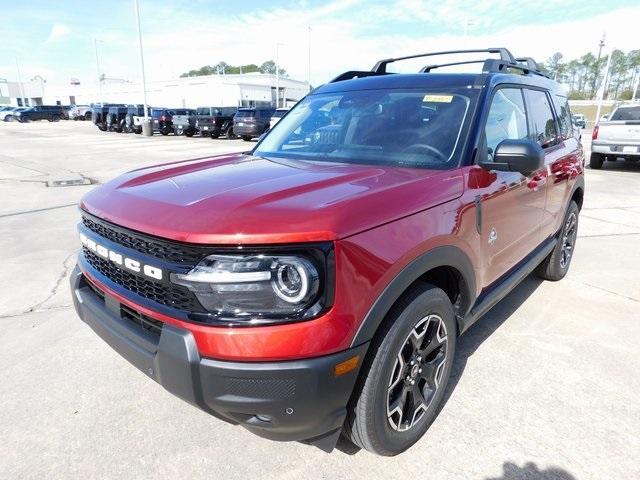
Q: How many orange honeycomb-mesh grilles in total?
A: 0